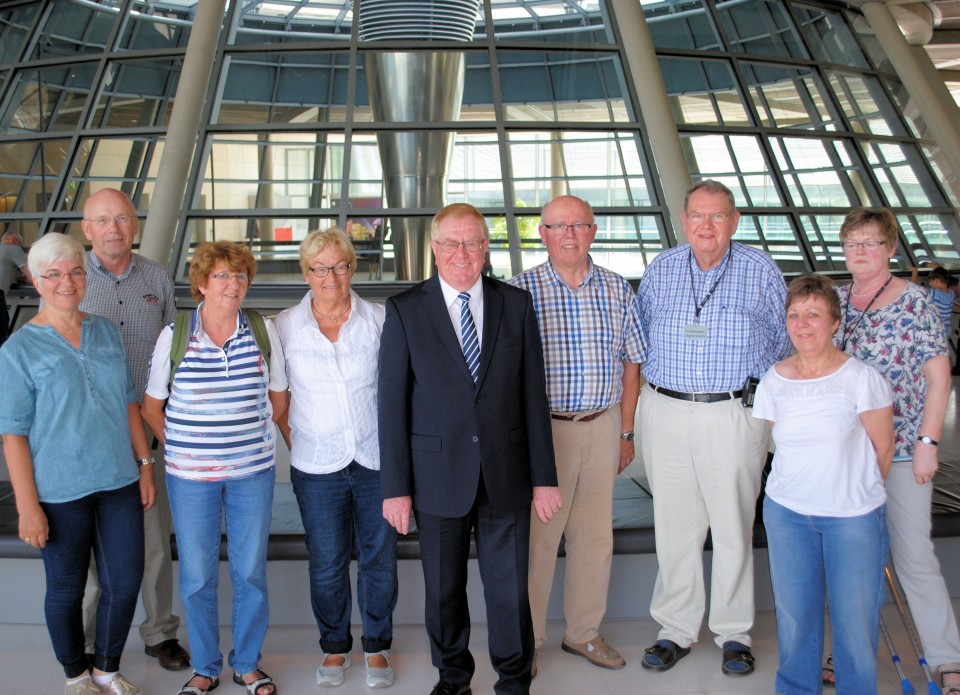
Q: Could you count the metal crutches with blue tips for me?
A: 2